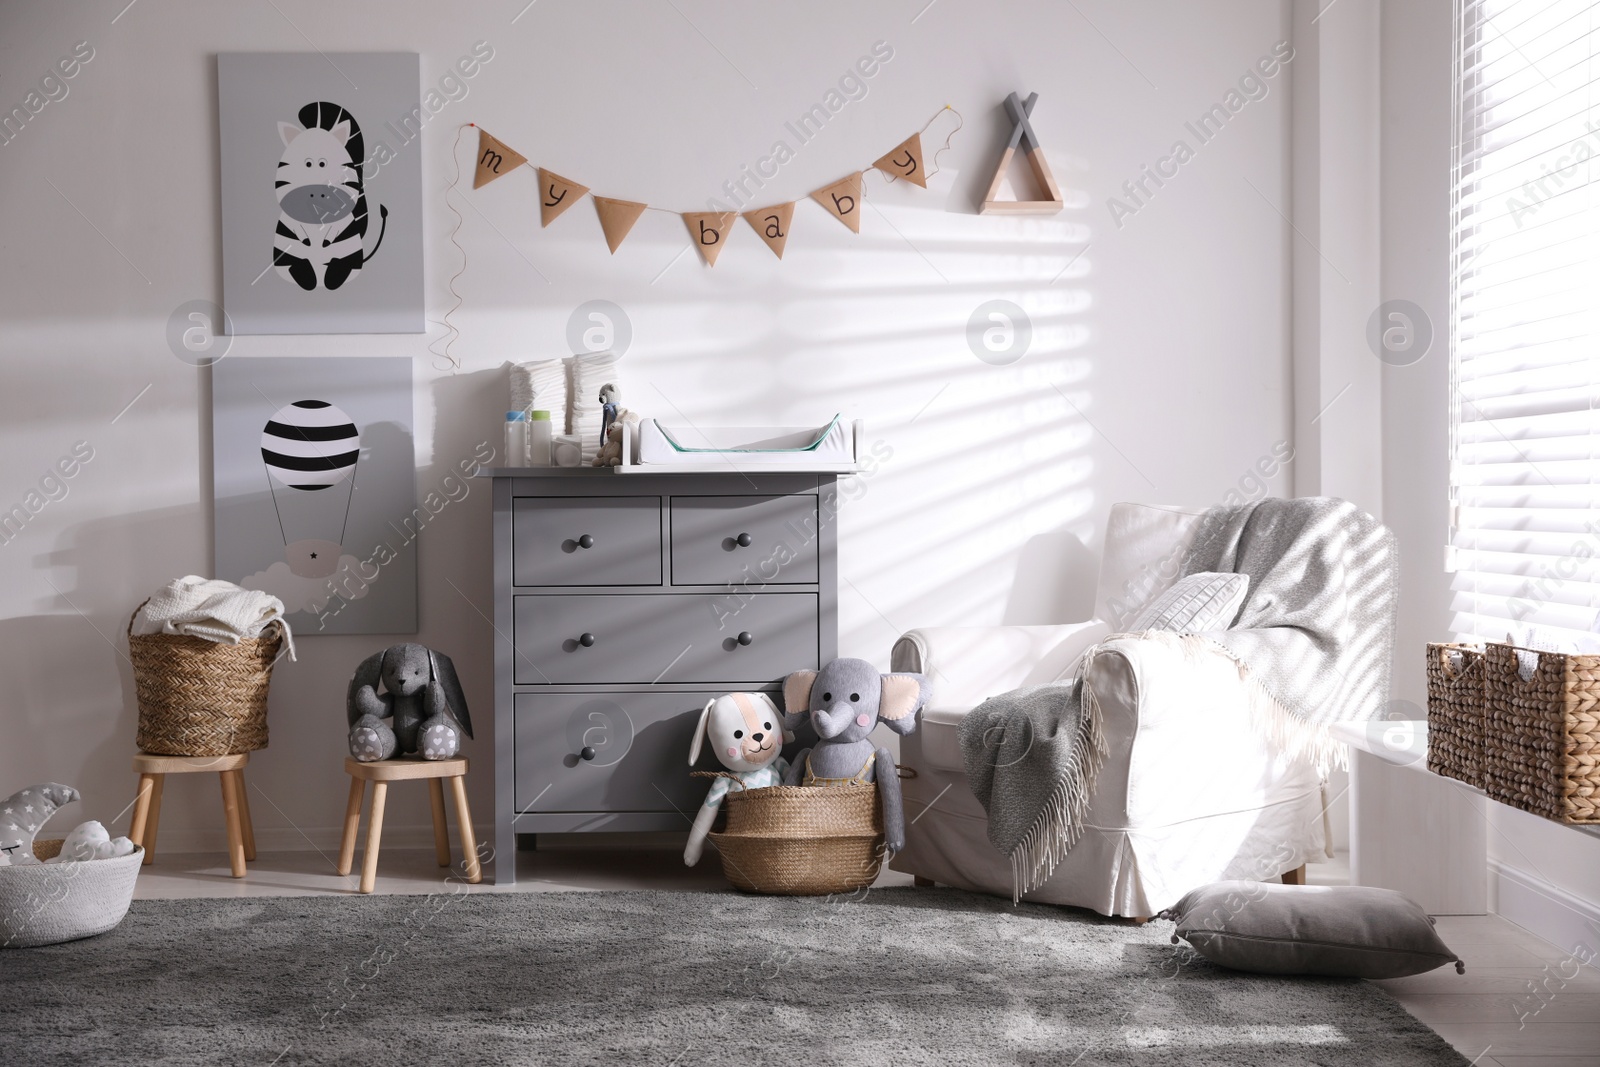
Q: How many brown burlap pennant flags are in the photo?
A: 7